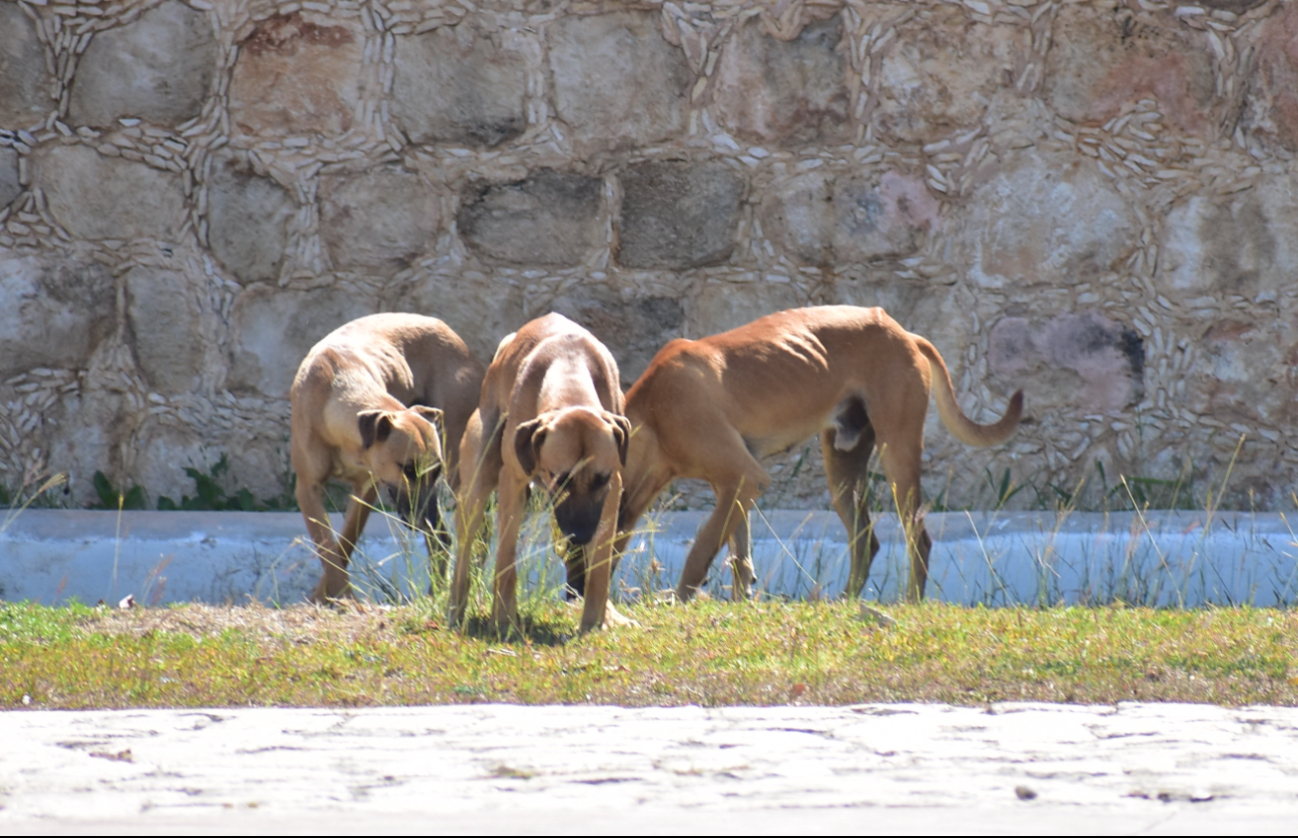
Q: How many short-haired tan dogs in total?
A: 3